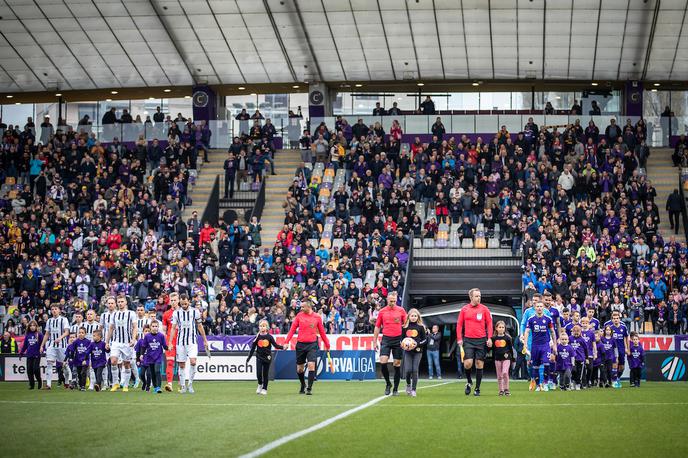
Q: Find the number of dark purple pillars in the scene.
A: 3